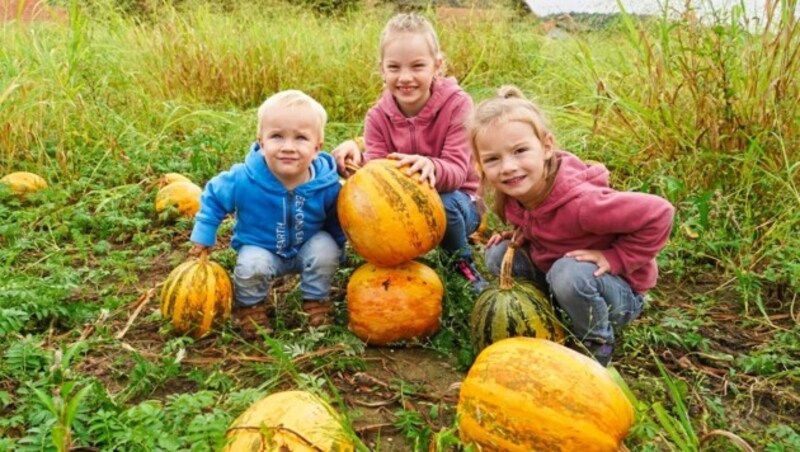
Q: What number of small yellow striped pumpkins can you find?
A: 1